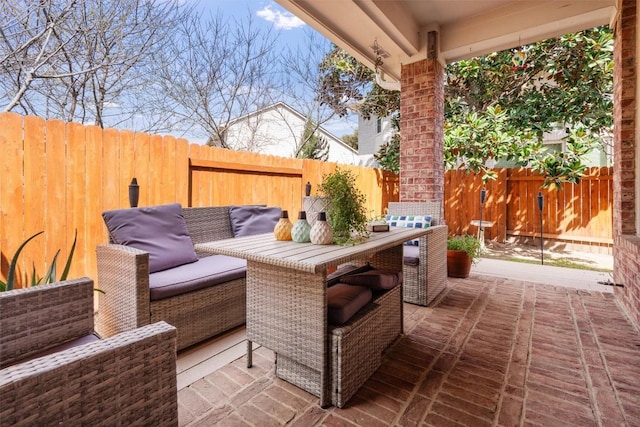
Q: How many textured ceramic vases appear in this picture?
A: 3